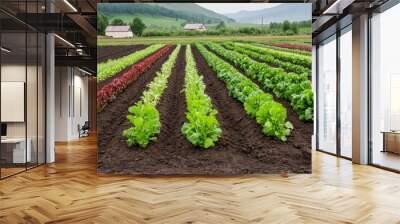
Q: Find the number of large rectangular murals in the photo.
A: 1